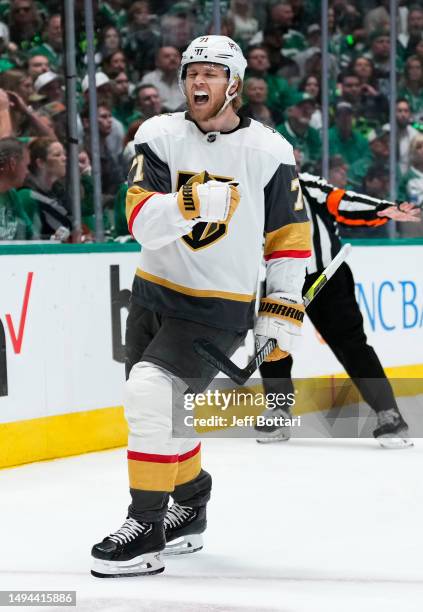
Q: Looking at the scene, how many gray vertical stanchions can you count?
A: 5